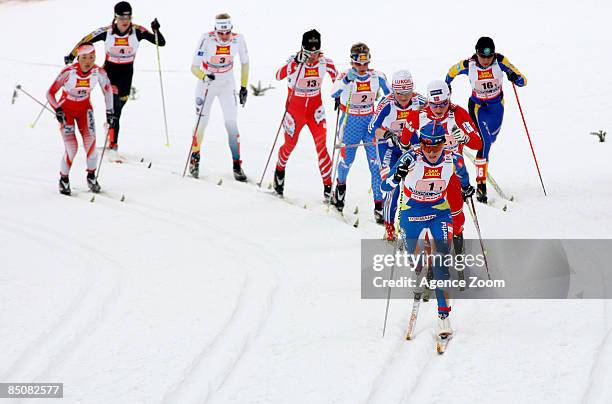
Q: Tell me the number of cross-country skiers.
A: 9